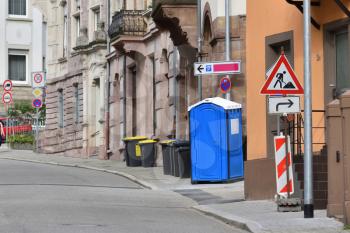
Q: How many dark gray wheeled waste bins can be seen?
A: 5